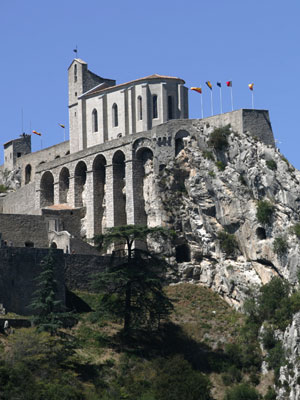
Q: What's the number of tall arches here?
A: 6